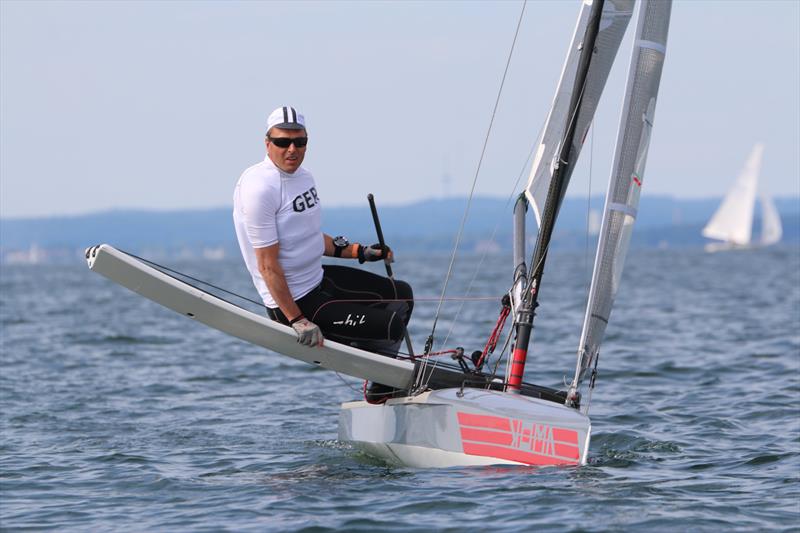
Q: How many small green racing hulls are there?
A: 0